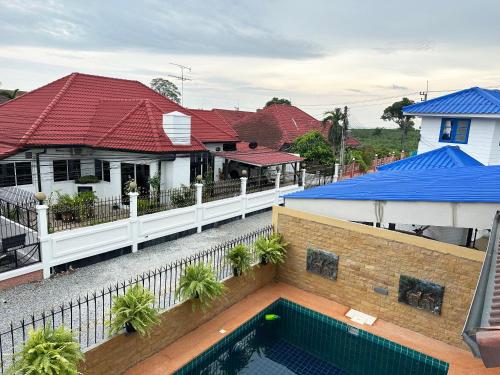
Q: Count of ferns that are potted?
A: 5